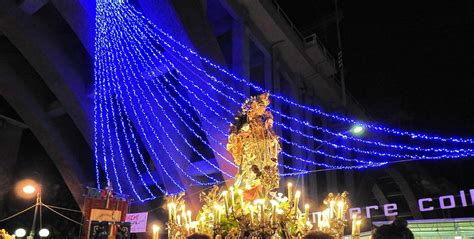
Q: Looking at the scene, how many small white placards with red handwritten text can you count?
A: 1